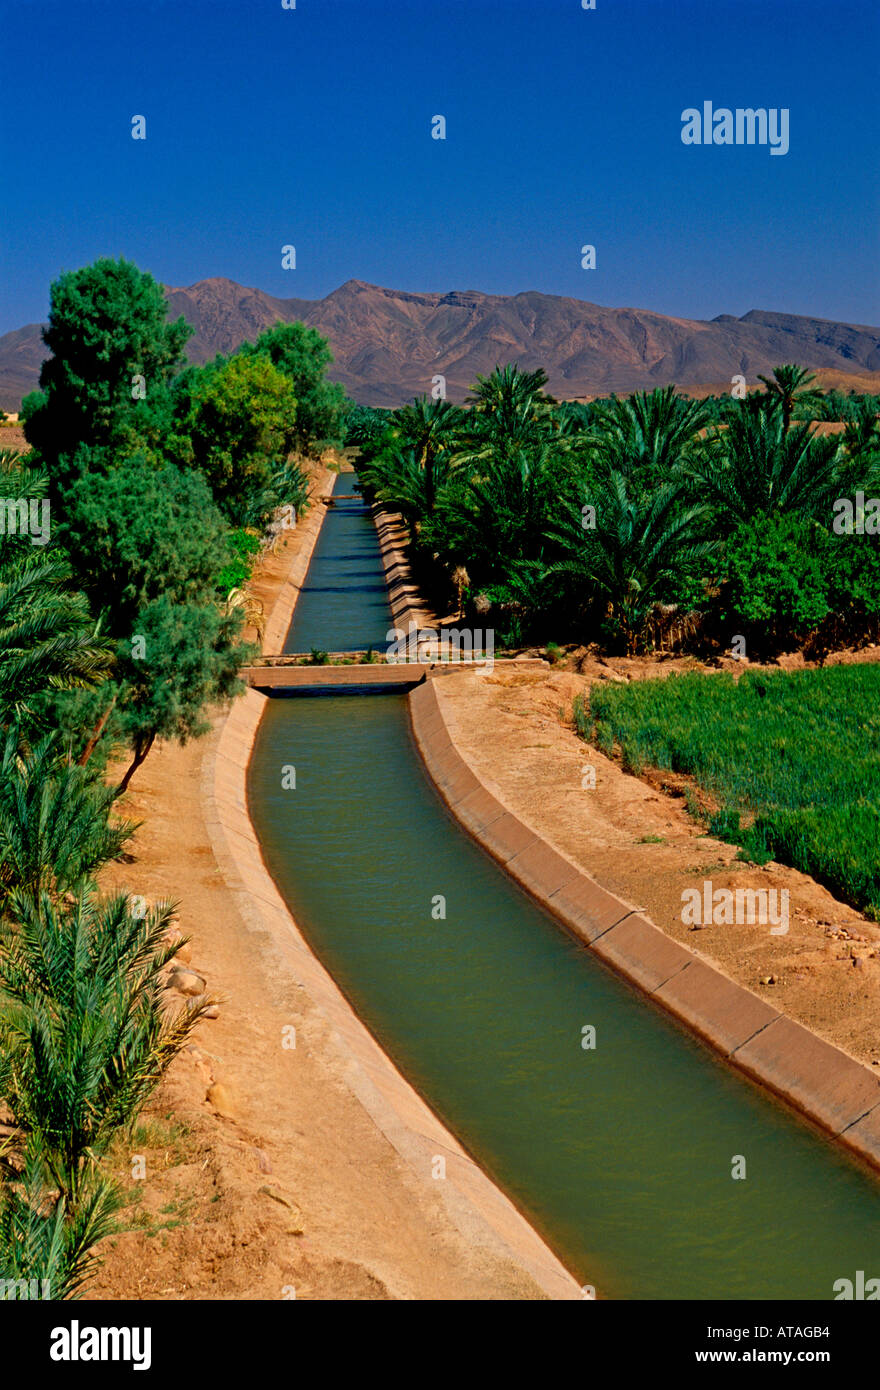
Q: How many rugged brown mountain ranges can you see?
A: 1